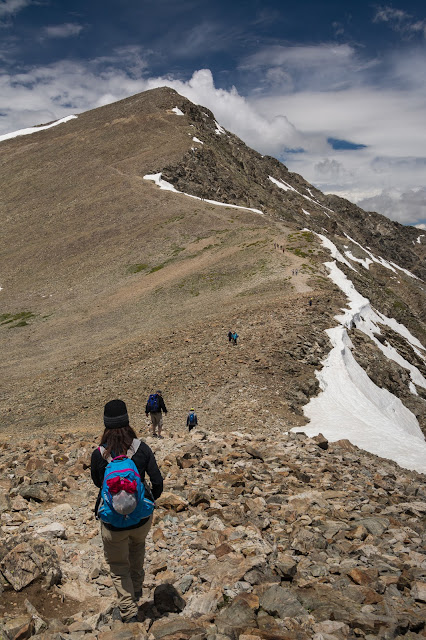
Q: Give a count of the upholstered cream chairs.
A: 0